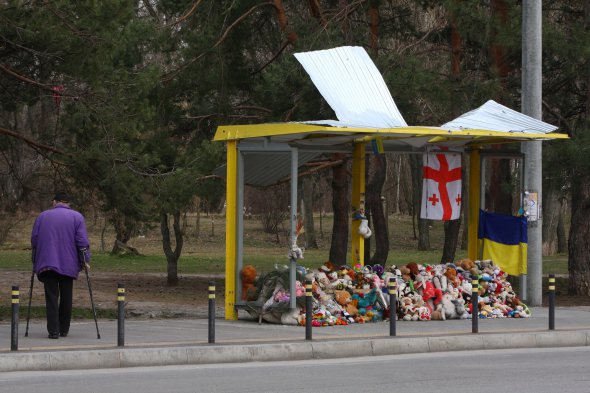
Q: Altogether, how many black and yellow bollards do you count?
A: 7